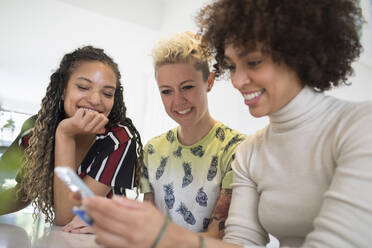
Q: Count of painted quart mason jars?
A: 0